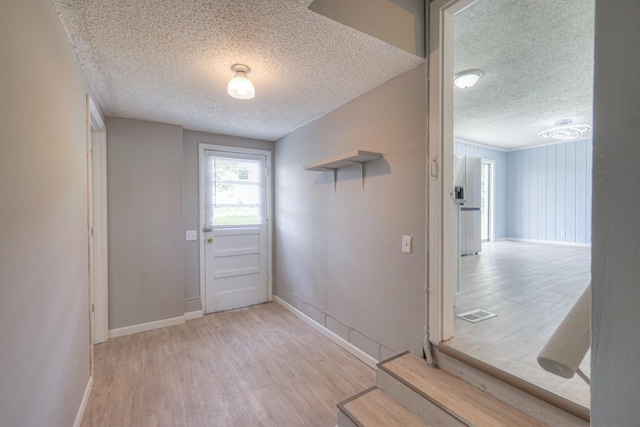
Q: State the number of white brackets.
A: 2